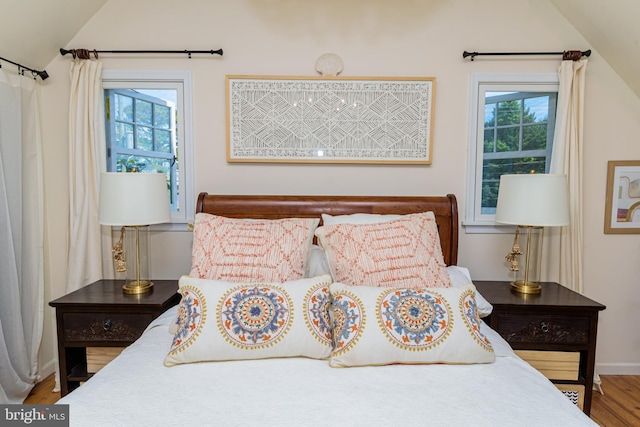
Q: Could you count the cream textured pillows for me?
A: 2